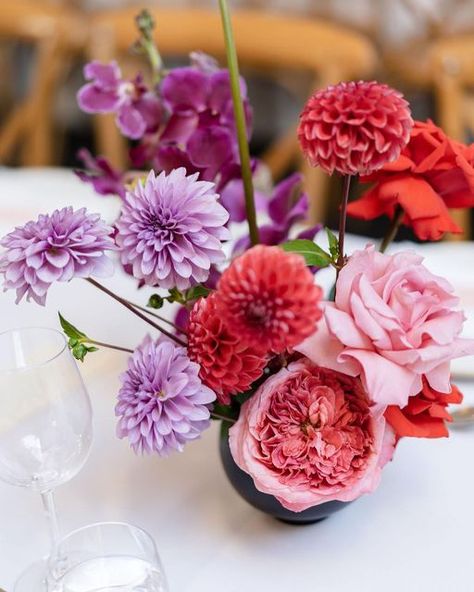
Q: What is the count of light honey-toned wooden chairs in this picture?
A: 3